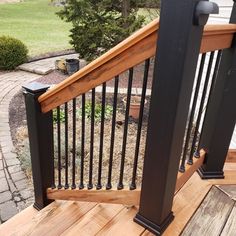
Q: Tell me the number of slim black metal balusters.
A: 13